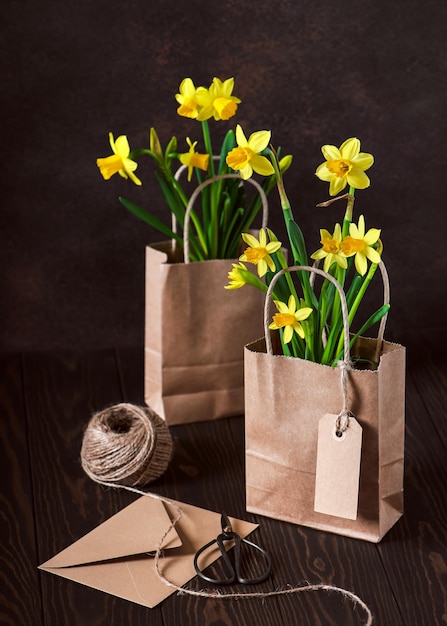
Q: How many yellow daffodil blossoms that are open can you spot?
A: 11